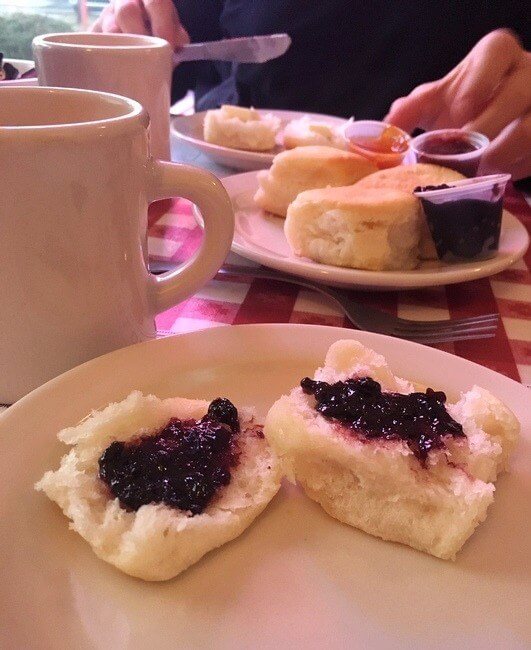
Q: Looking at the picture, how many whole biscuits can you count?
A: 3